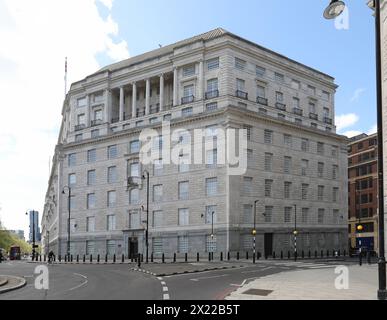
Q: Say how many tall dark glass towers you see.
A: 1